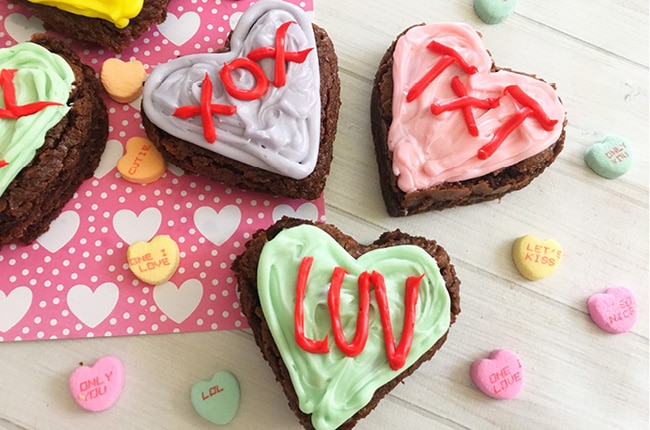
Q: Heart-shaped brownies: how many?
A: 5